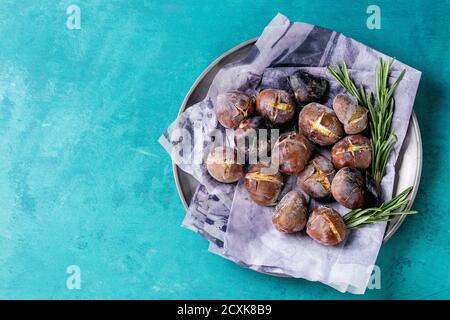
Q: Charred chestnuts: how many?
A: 15